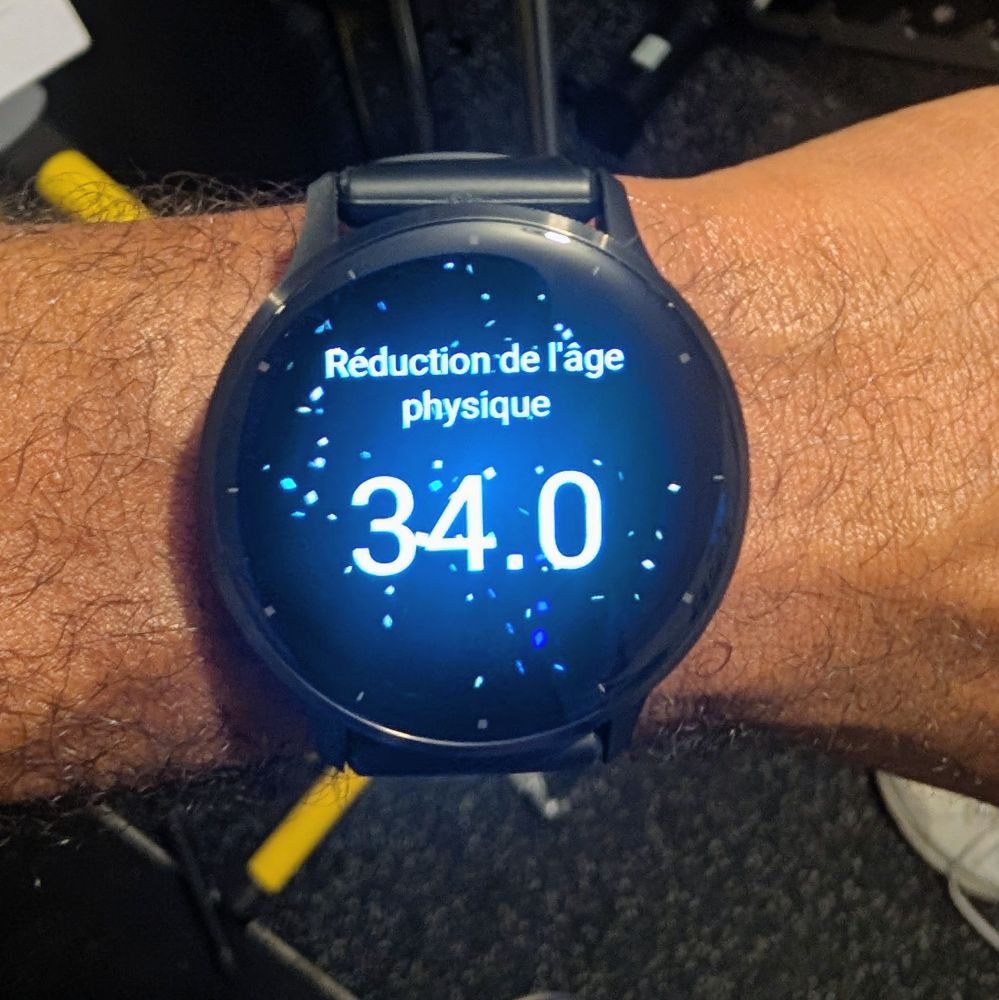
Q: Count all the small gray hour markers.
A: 12